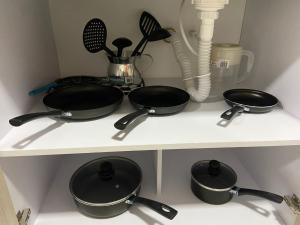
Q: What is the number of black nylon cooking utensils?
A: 4